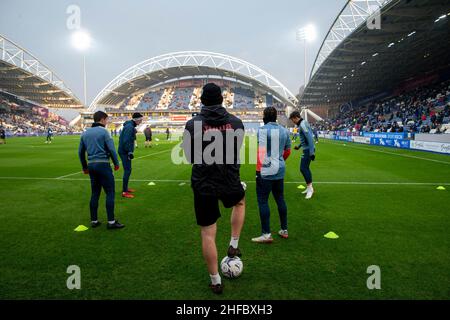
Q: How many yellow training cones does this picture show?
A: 5